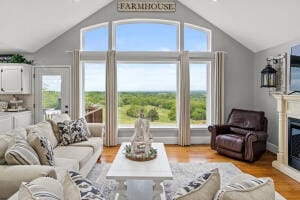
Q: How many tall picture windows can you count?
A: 3